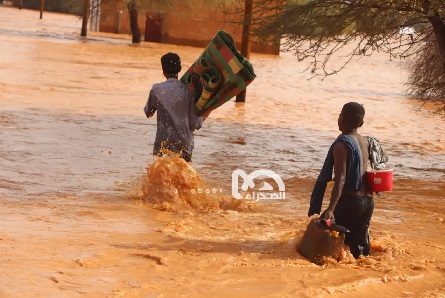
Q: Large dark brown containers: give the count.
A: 1